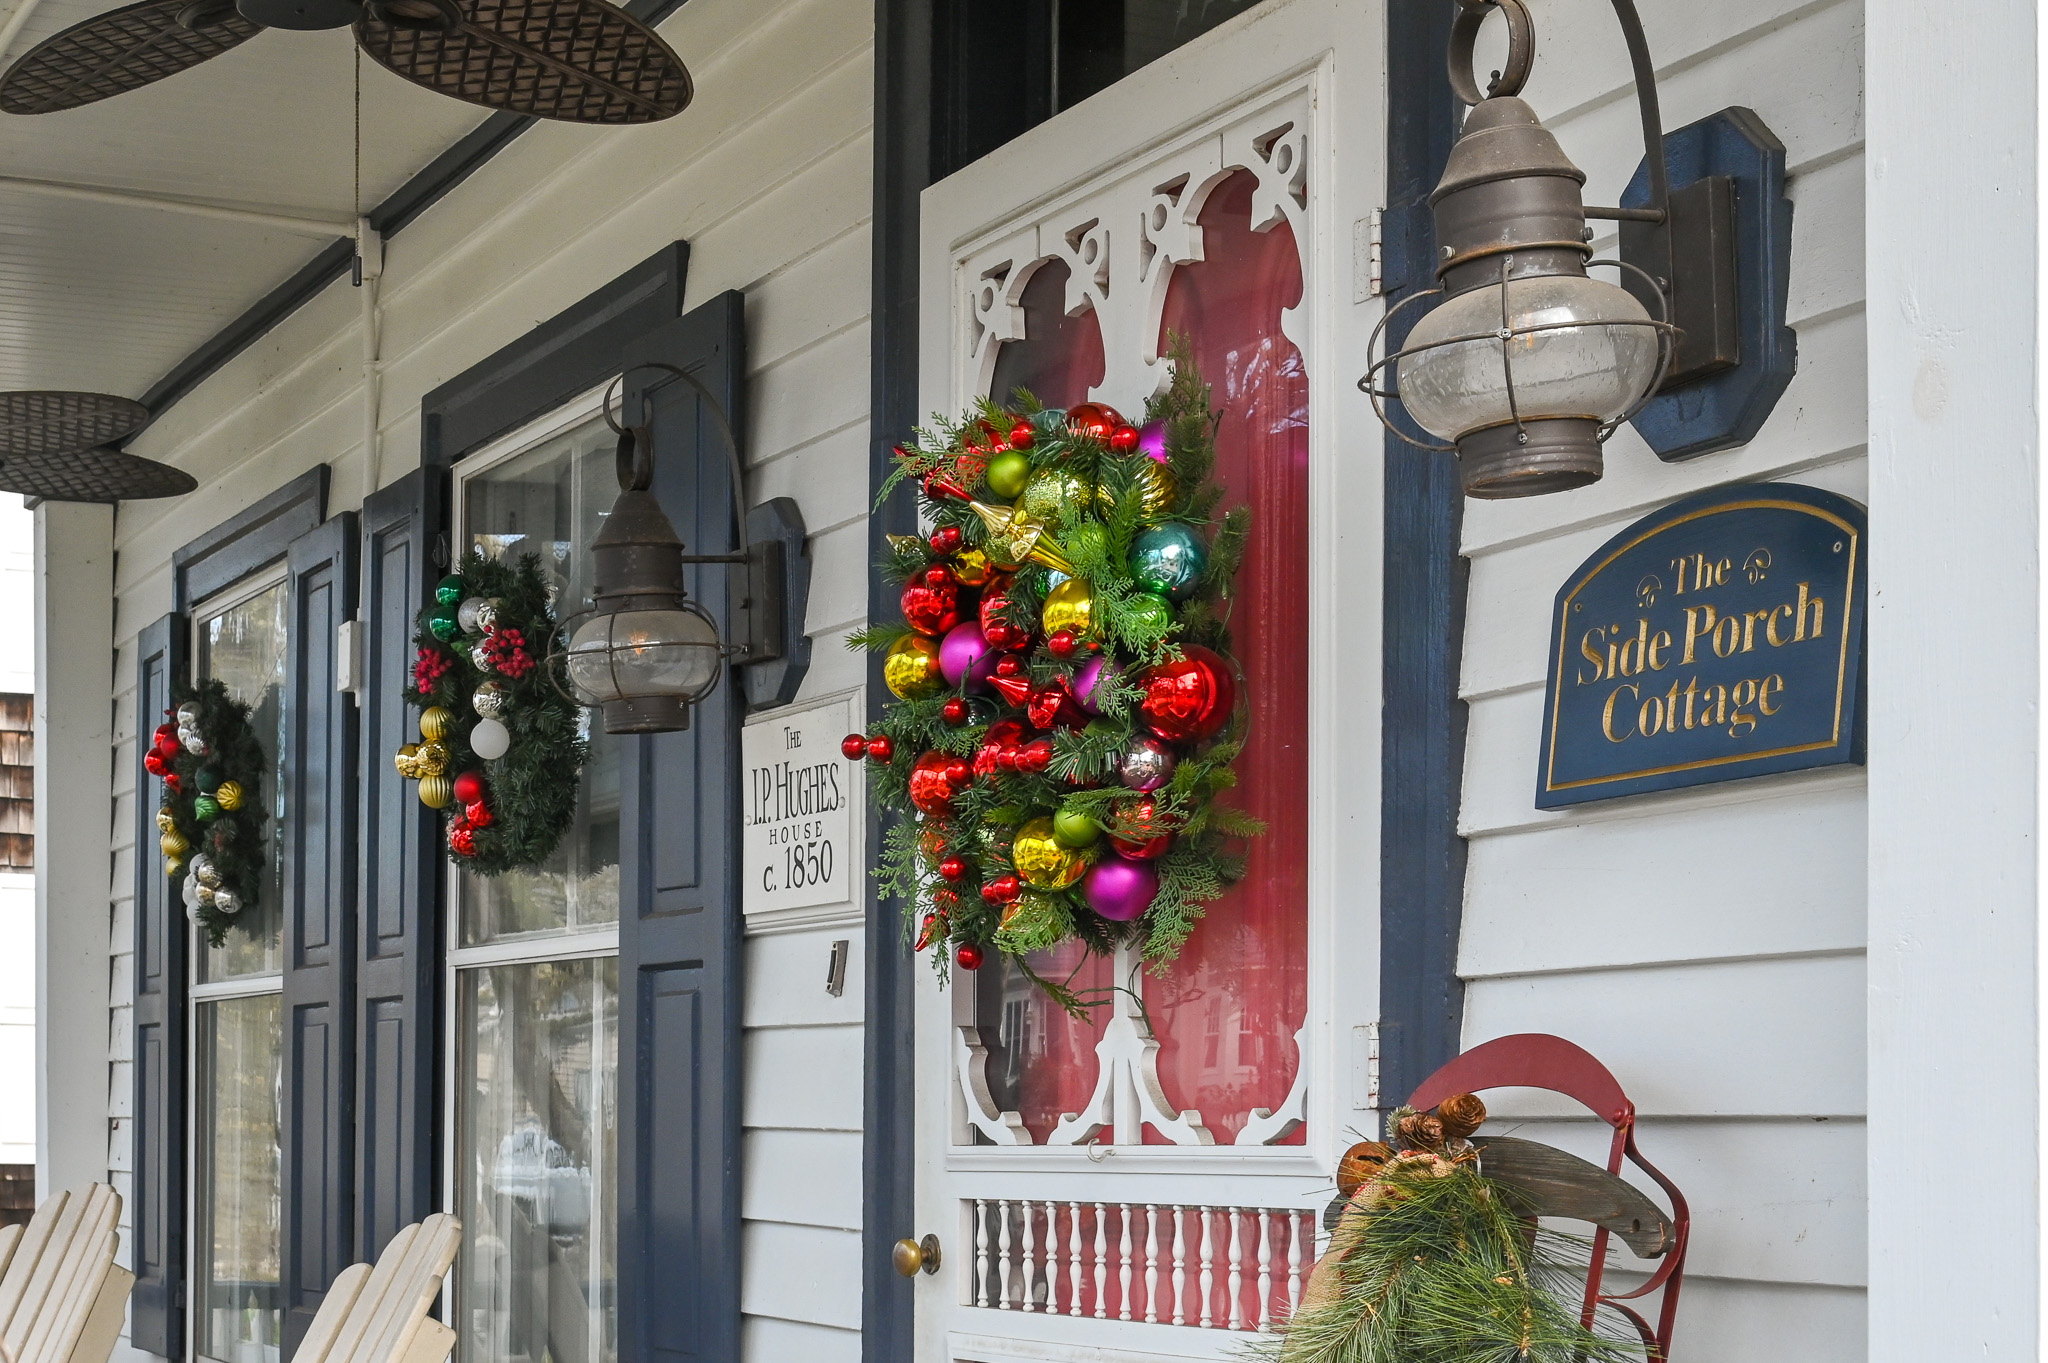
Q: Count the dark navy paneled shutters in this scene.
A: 4